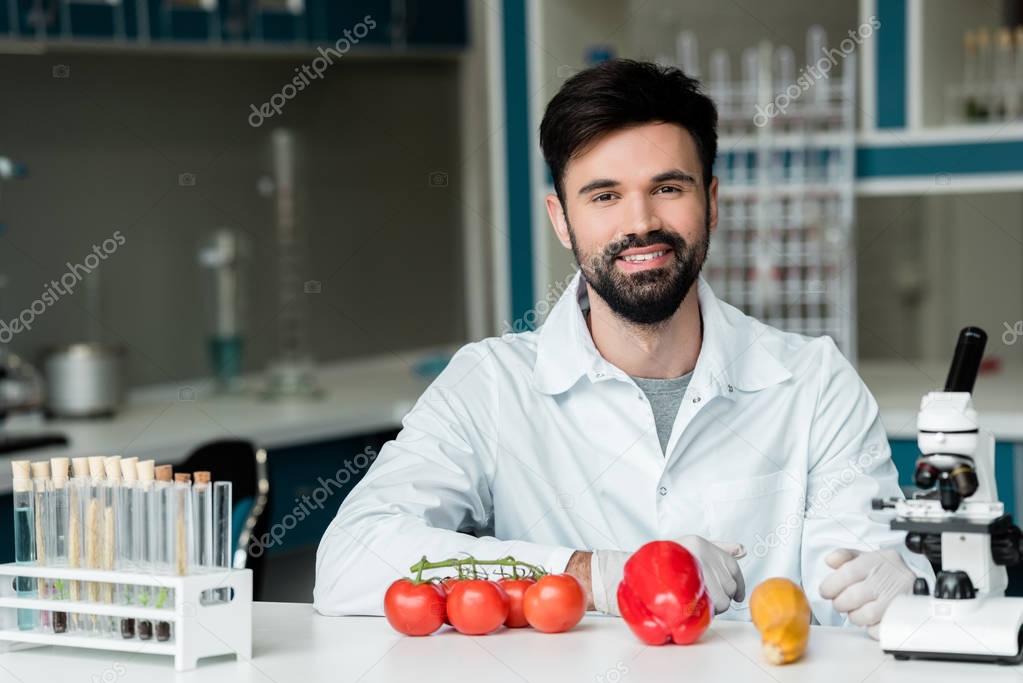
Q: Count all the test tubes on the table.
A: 12